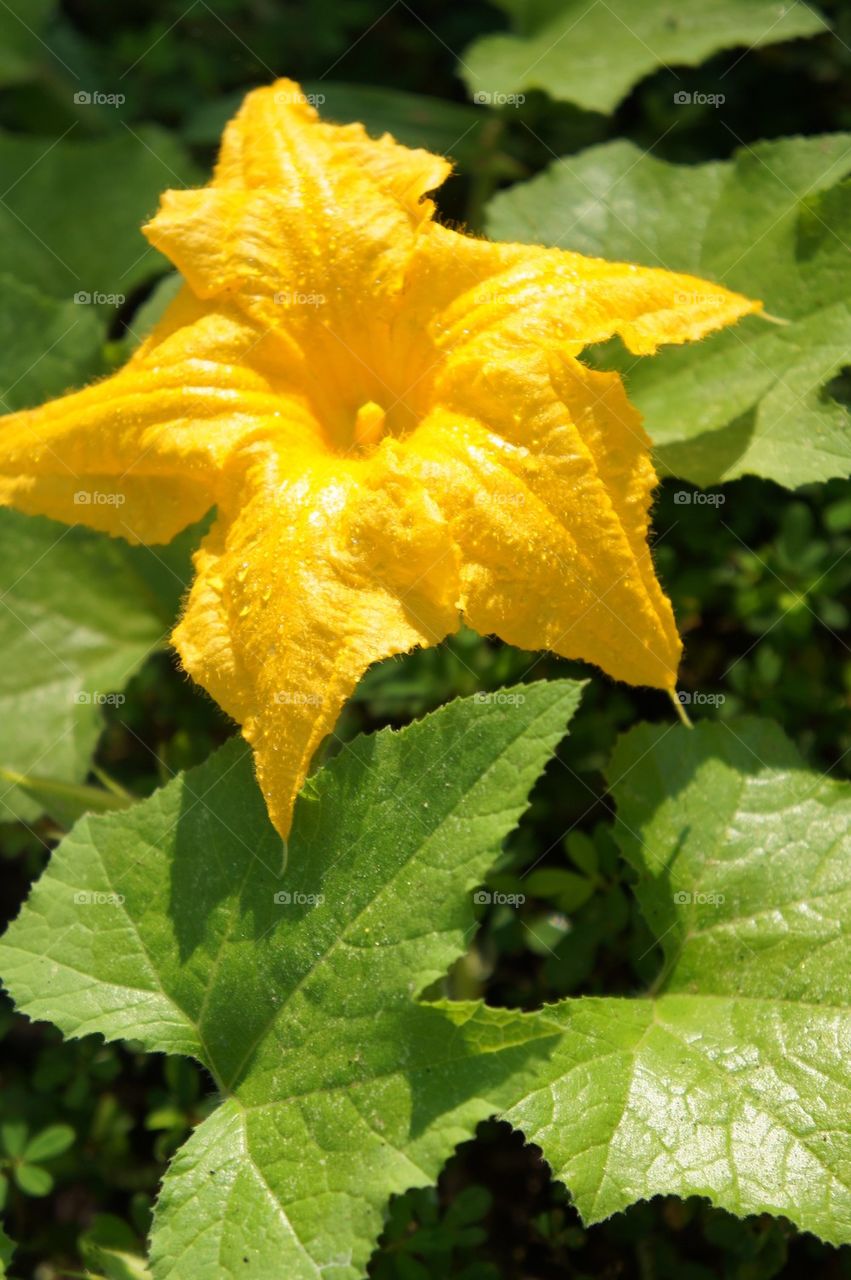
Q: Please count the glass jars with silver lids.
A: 0